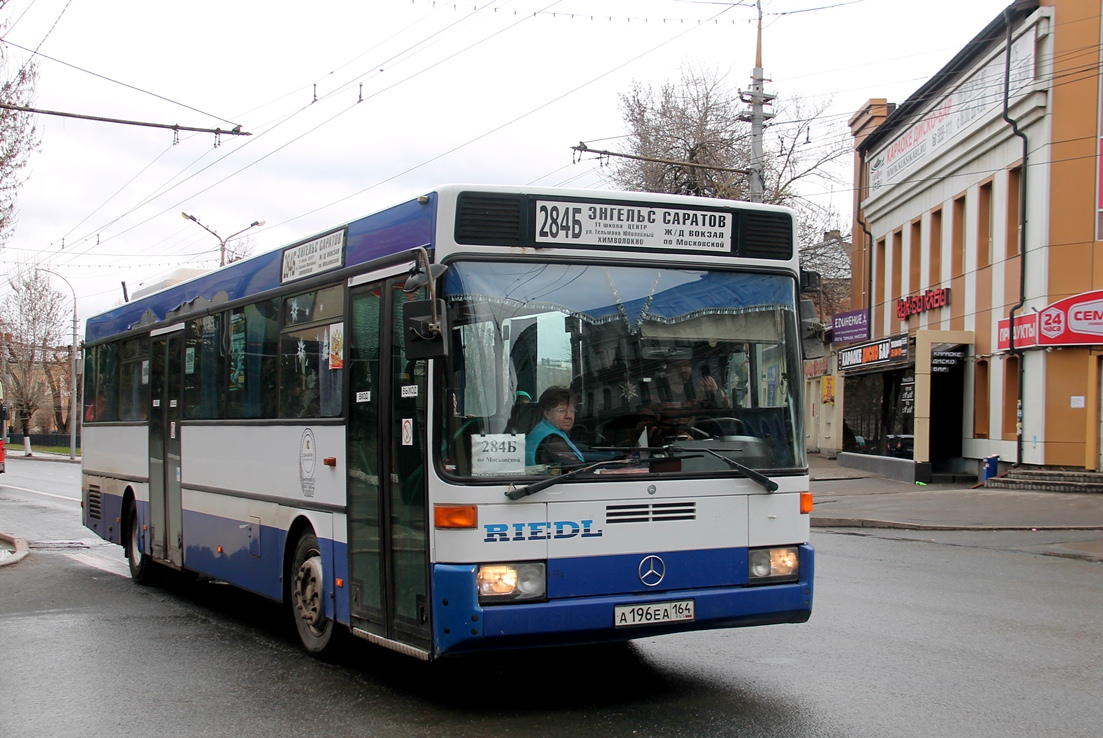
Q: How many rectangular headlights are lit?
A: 2